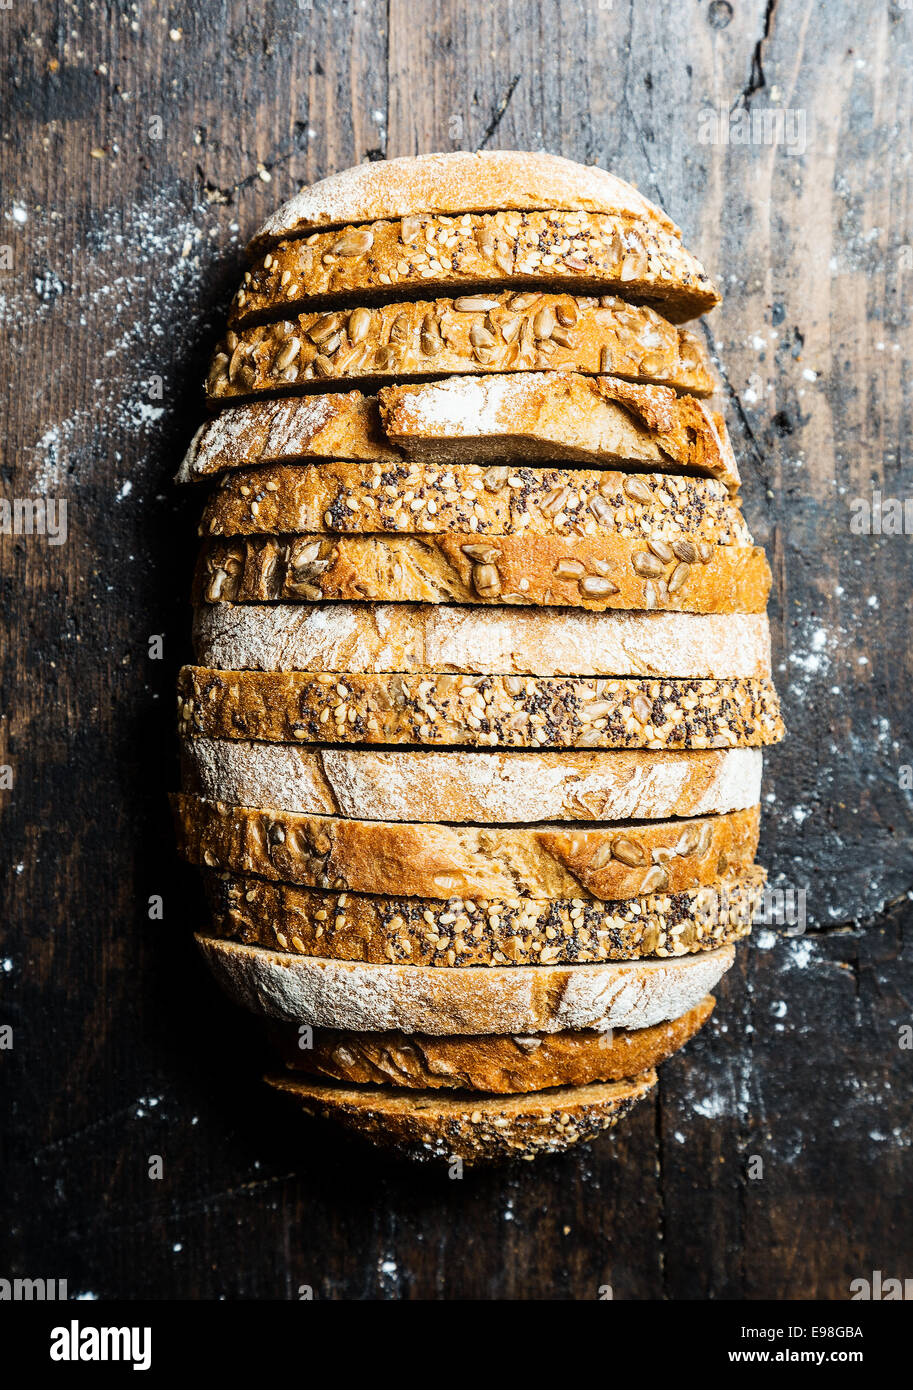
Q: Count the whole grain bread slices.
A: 14